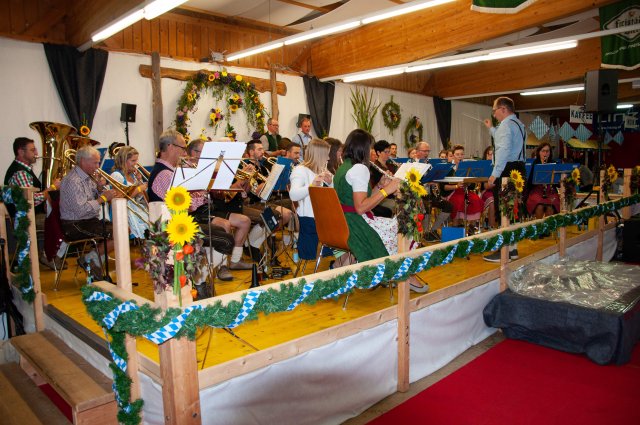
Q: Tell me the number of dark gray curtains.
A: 3